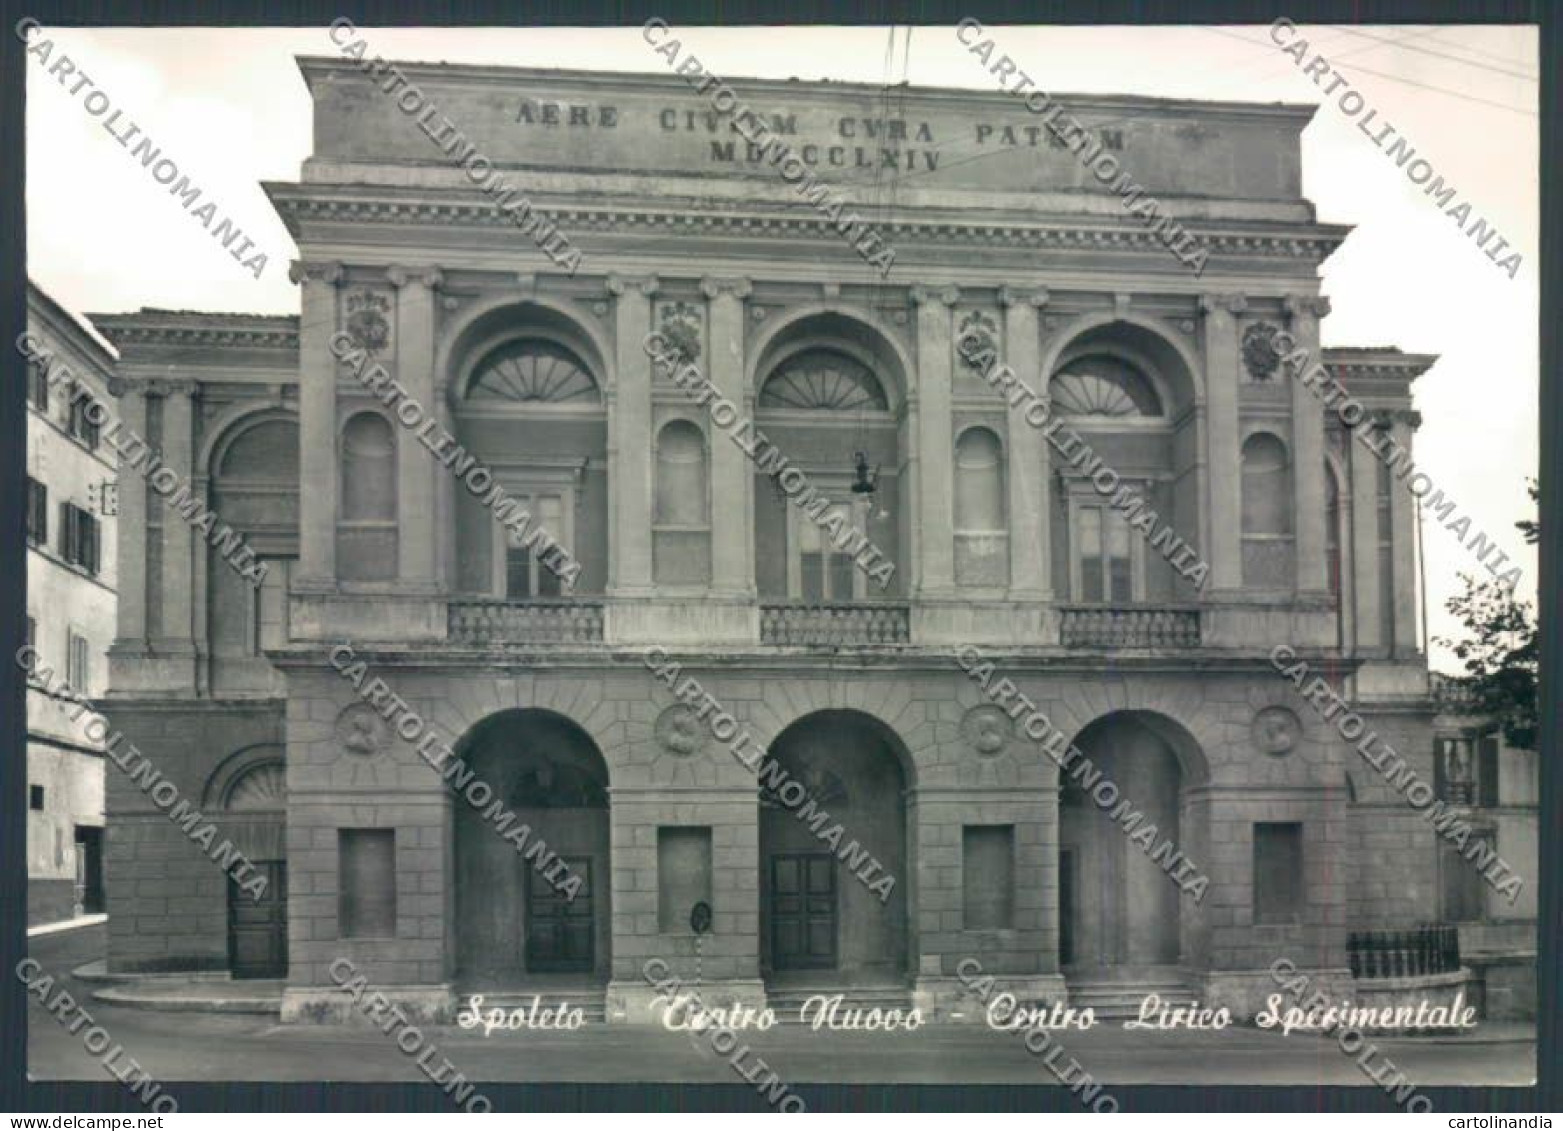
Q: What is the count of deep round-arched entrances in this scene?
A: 3